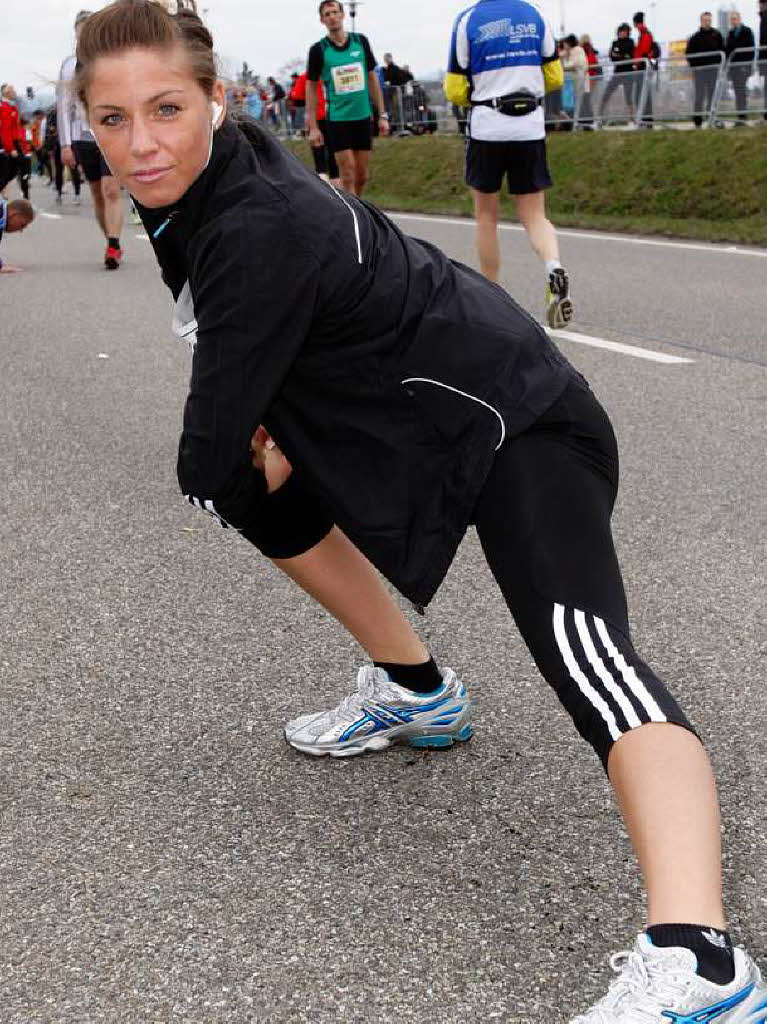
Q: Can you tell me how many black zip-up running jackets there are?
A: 1